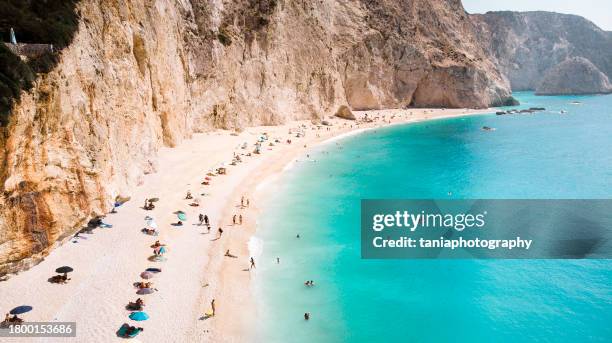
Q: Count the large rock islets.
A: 1